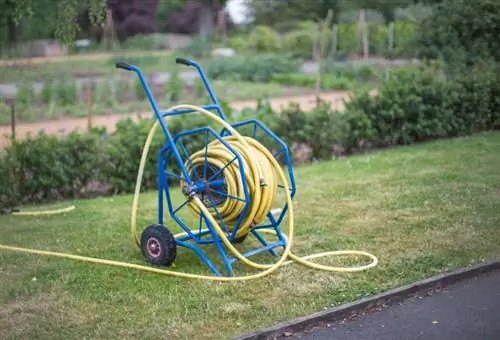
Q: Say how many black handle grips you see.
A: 2